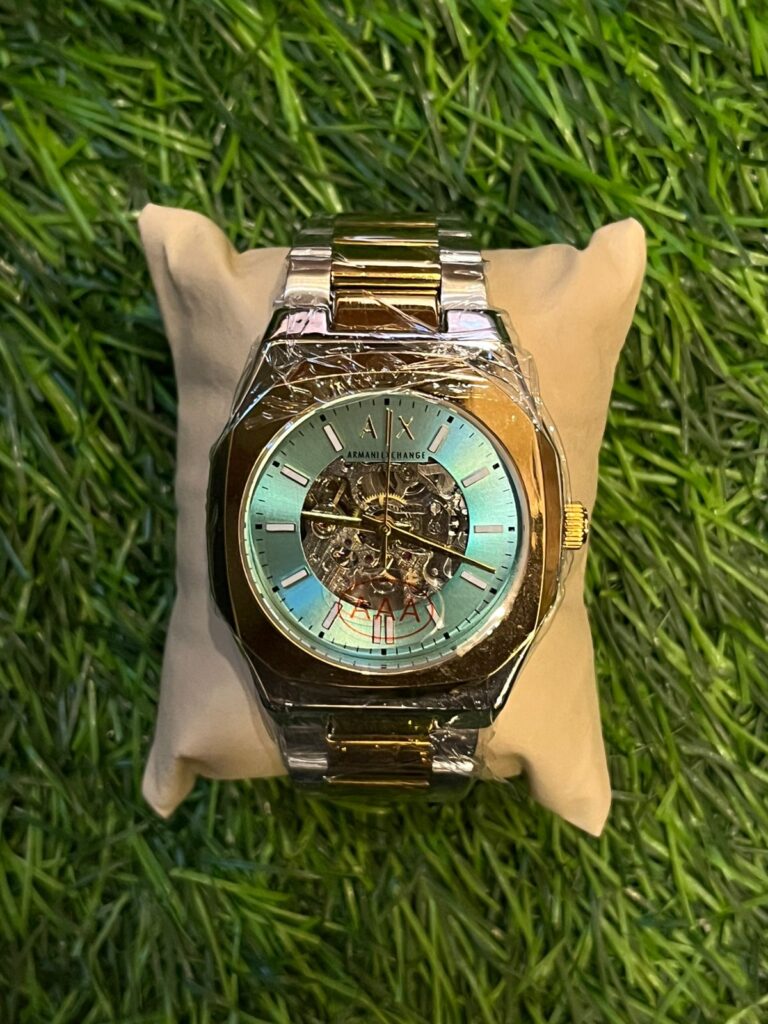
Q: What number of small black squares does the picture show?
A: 12